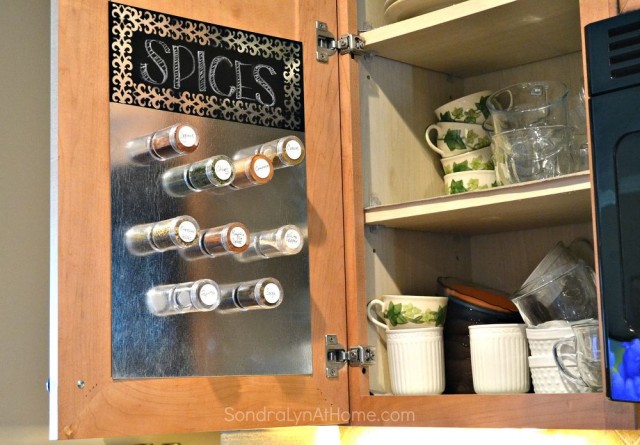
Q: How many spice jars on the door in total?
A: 9